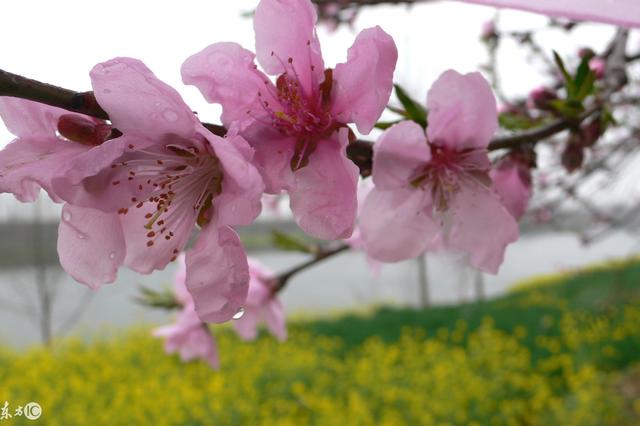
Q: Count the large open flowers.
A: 3